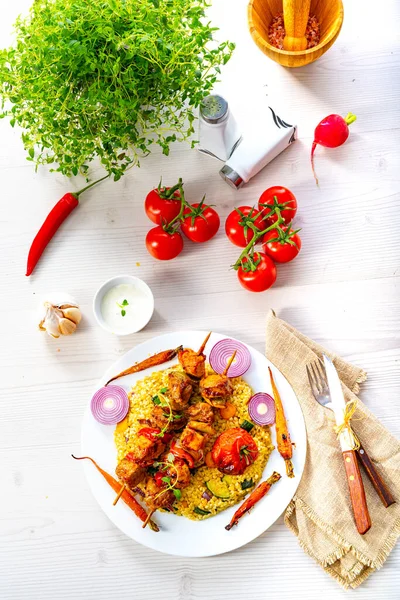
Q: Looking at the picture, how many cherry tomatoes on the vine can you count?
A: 7